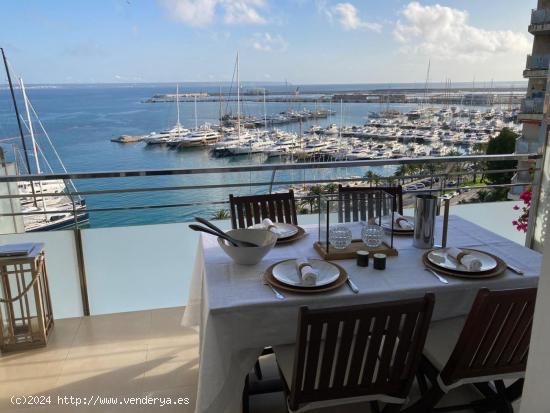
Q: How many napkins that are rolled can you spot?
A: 4